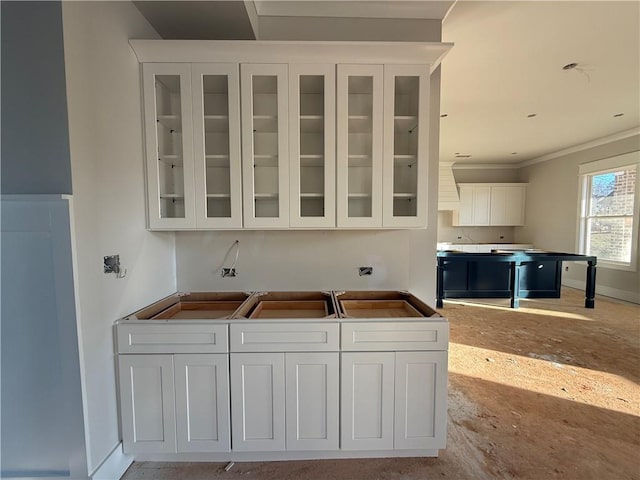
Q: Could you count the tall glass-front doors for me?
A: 6